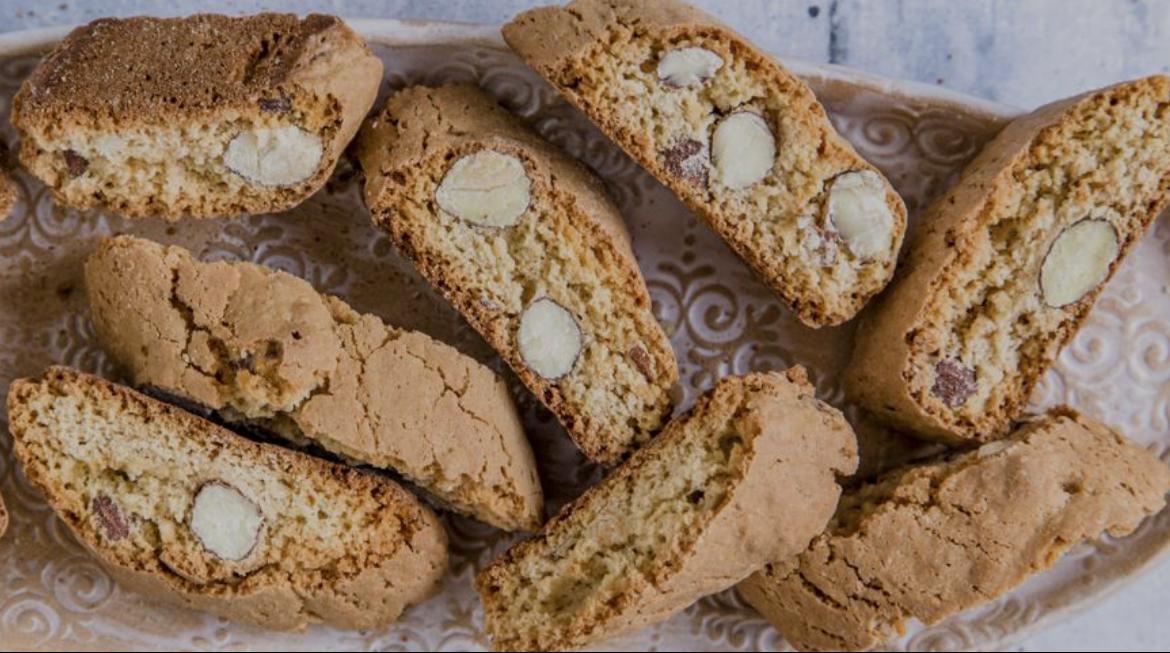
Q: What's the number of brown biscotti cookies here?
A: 8